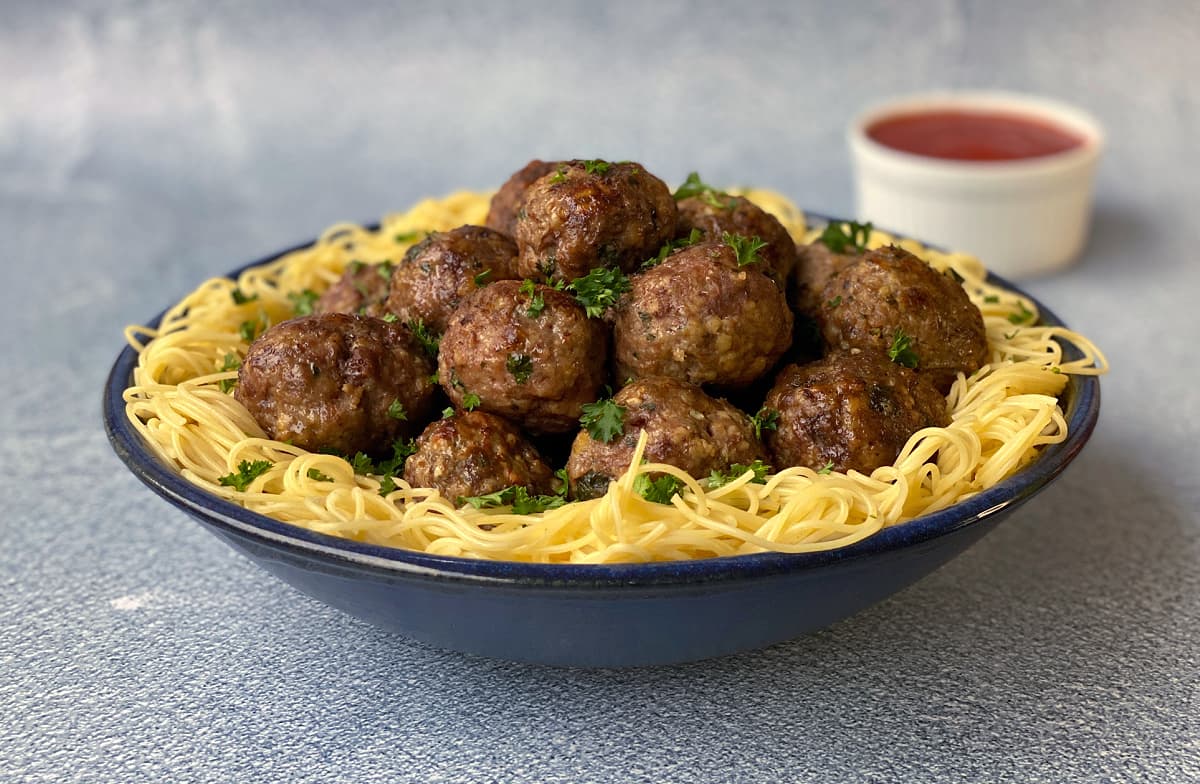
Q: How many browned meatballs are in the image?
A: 13